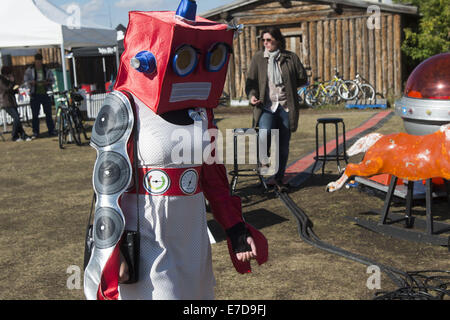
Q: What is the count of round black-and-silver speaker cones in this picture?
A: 3